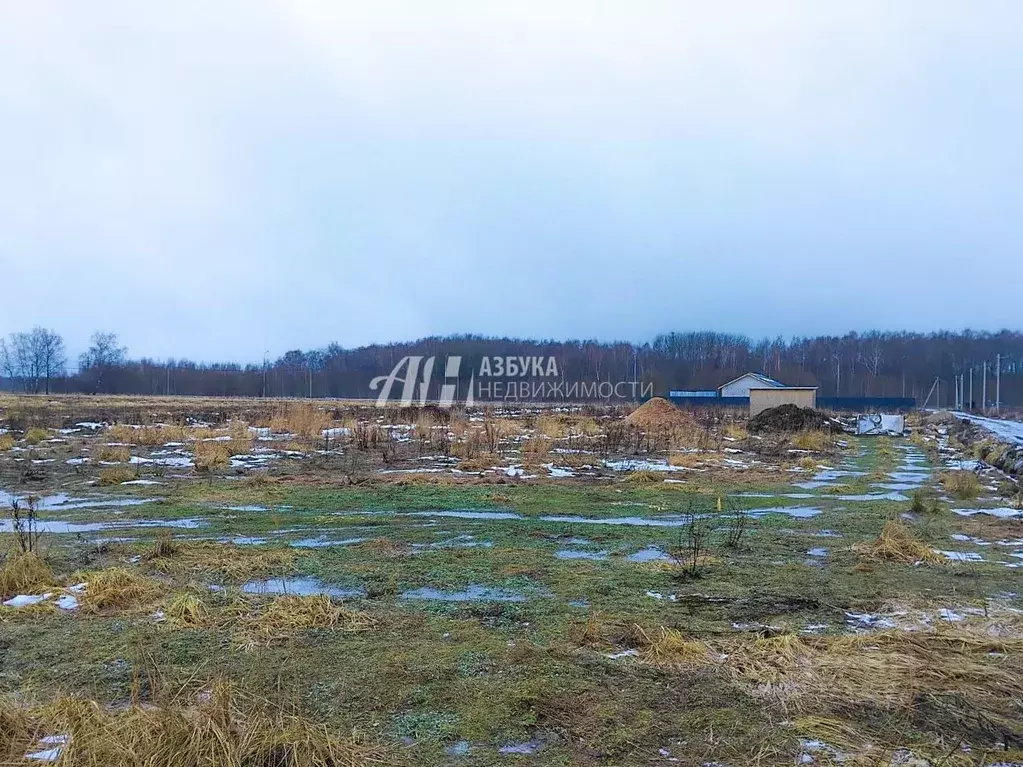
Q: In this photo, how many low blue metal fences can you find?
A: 1